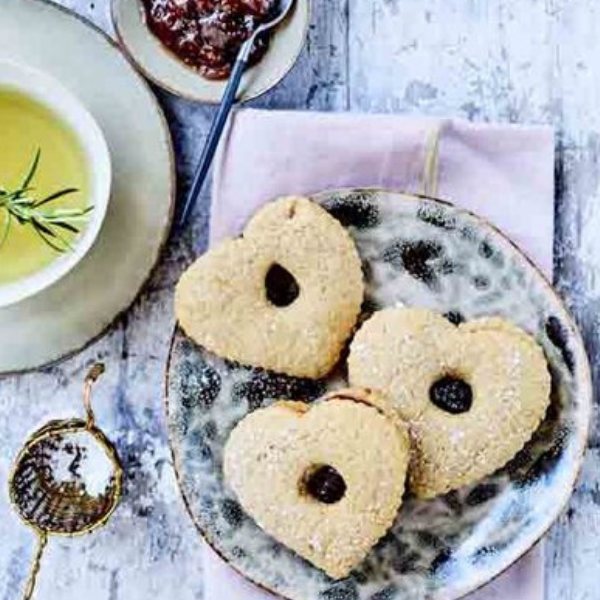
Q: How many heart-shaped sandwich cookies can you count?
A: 3